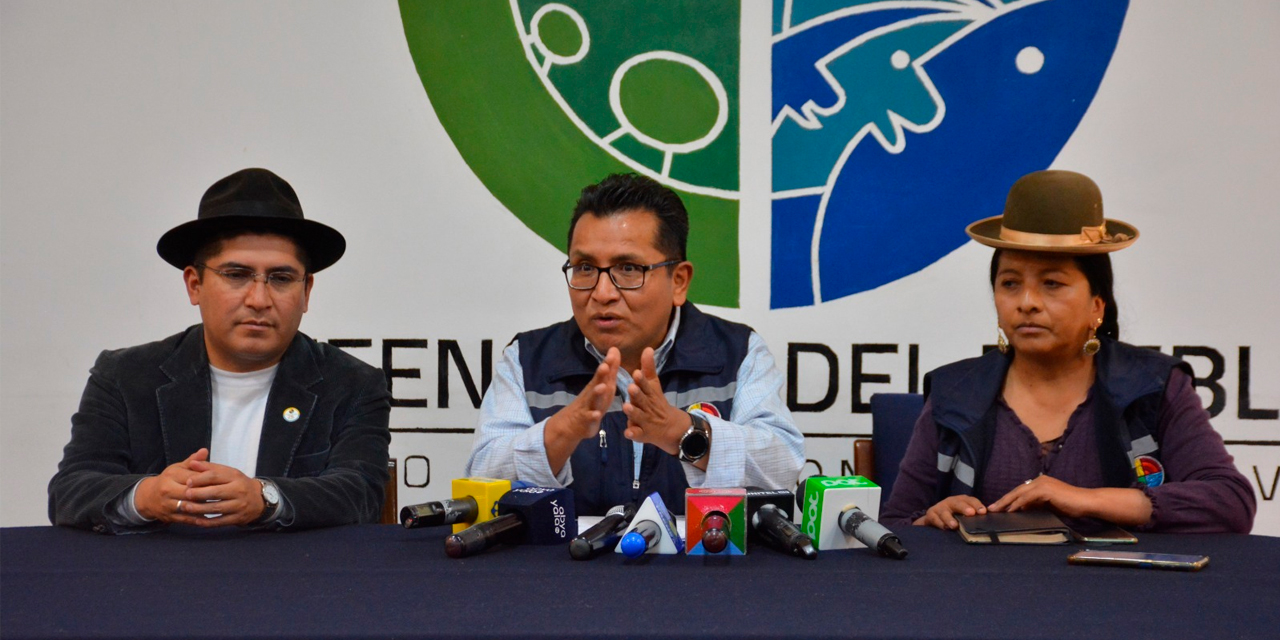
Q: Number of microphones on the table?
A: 7